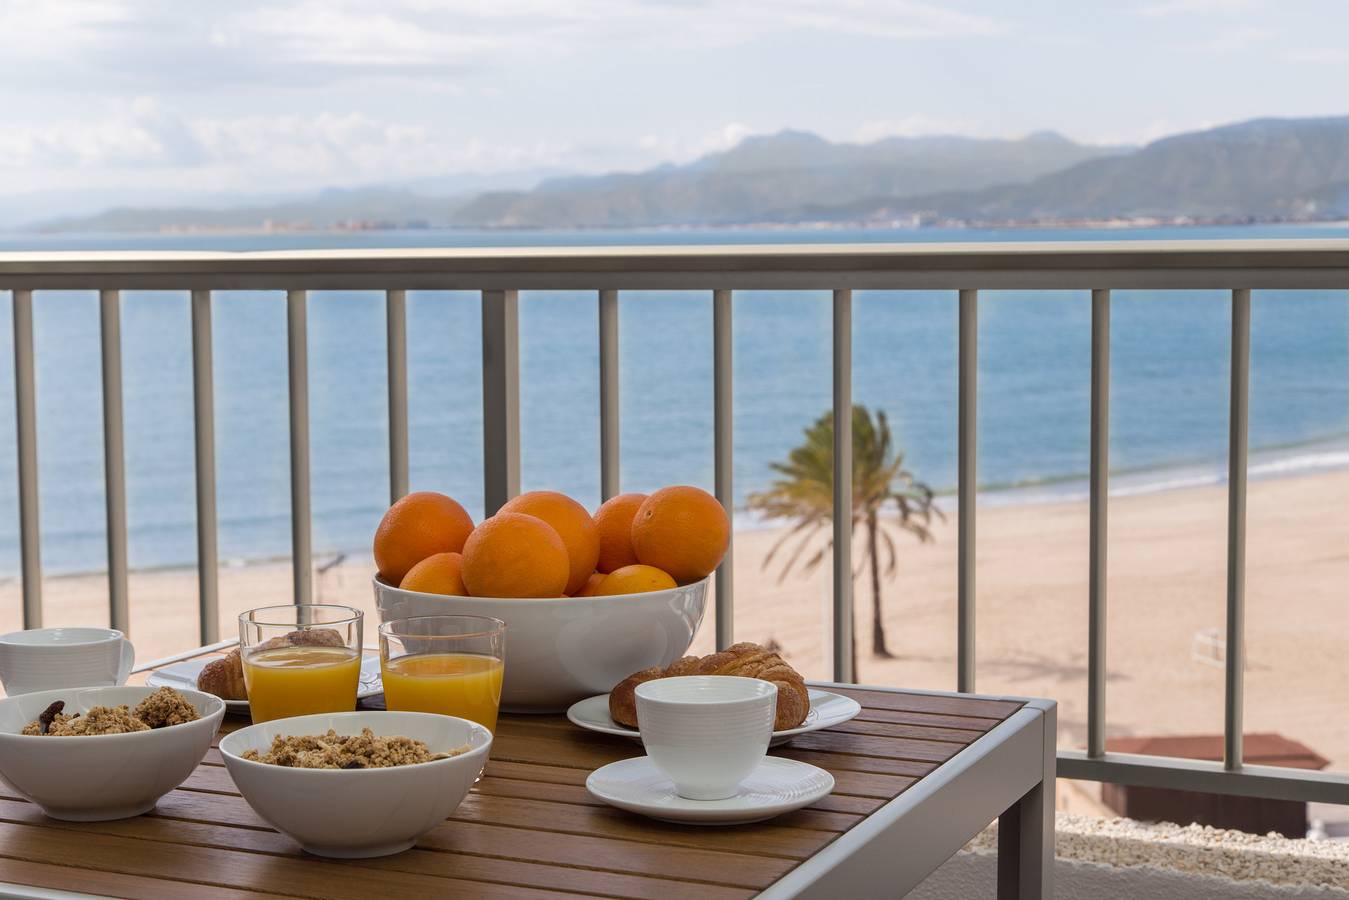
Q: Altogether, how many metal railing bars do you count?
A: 12